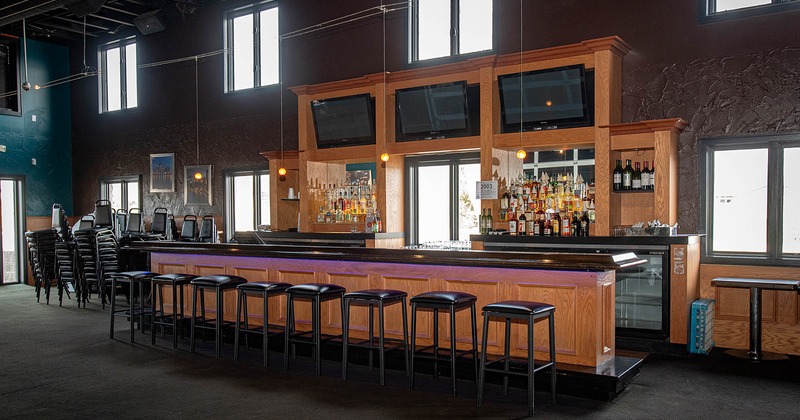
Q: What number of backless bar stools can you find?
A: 8